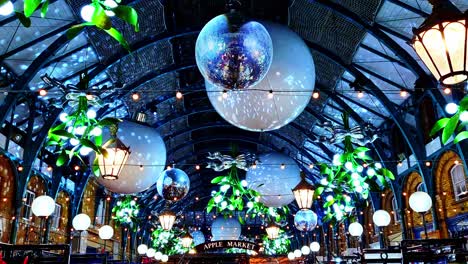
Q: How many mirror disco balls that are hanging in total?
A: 3